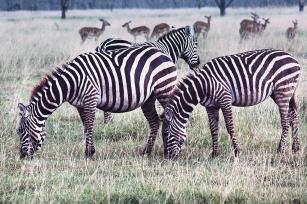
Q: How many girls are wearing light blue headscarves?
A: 0